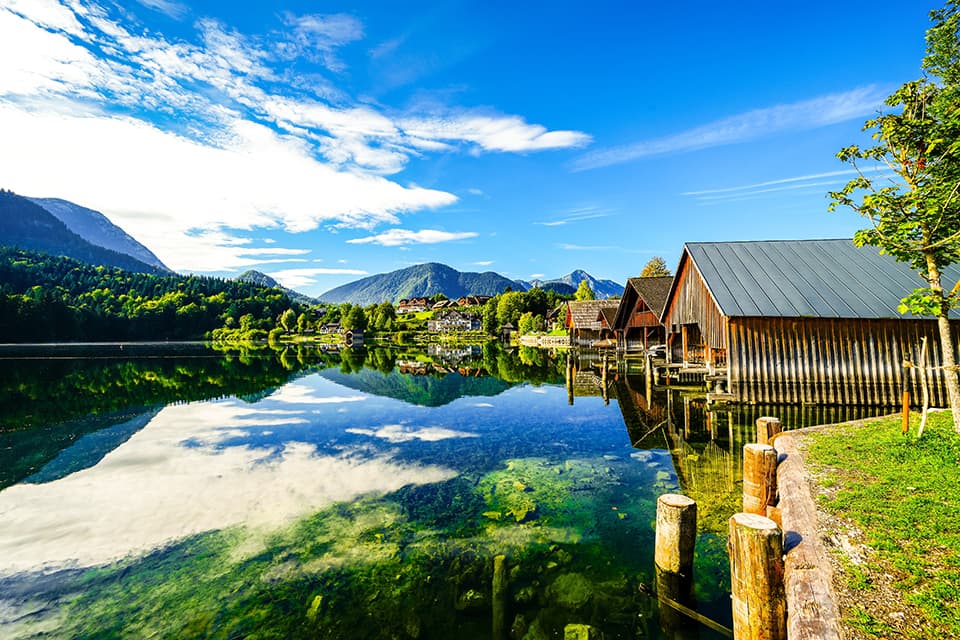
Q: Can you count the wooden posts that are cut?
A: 4